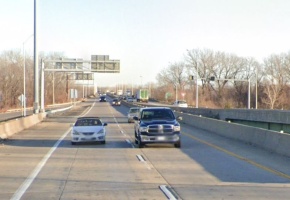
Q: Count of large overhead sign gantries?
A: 2